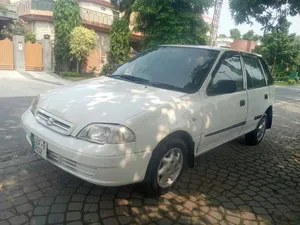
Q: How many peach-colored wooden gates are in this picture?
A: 2